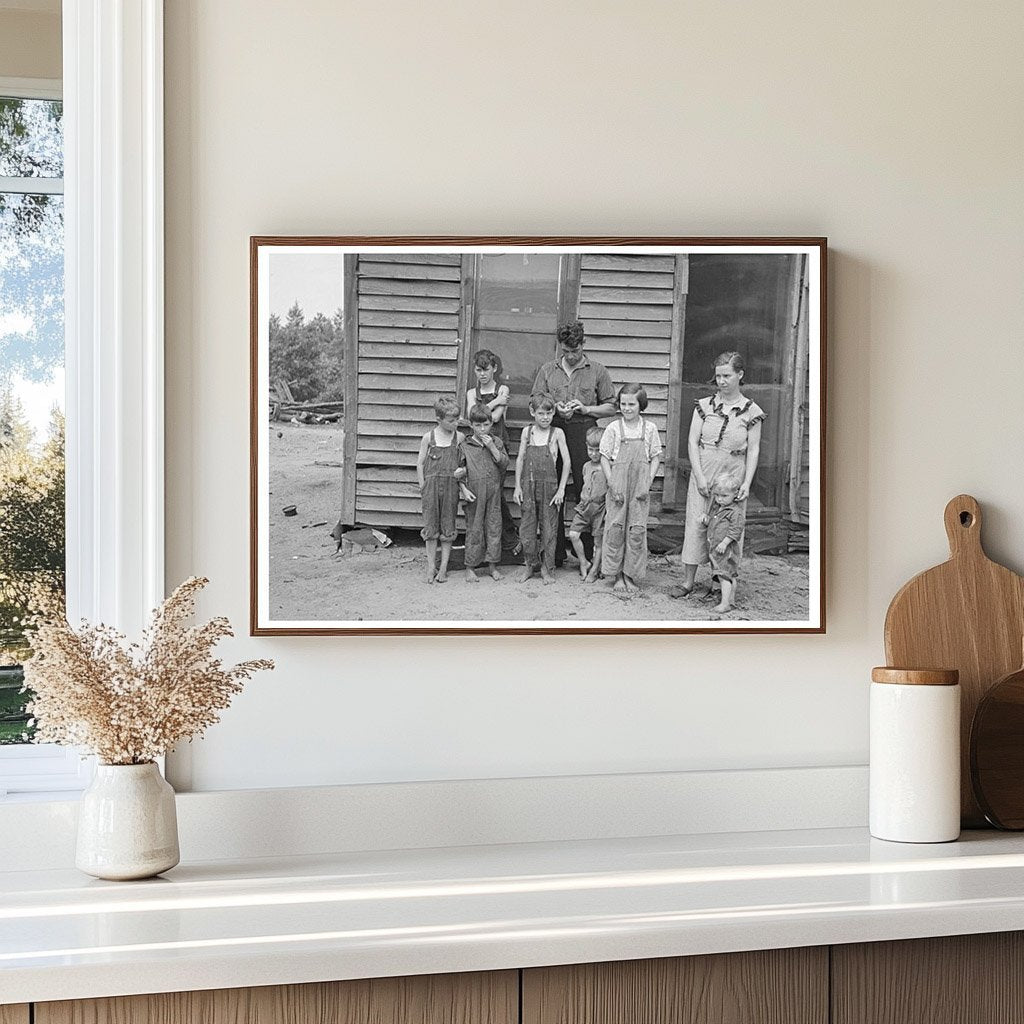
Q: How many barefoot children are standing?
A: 6